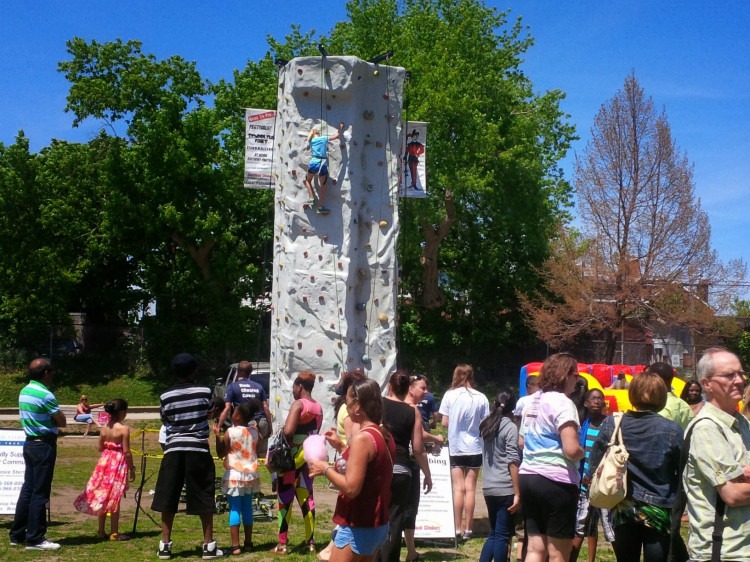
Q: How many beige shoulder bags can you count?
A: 1